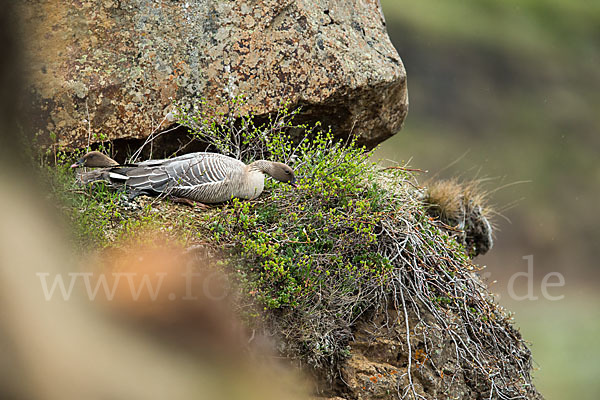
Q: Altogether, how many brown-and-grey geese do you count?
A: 2